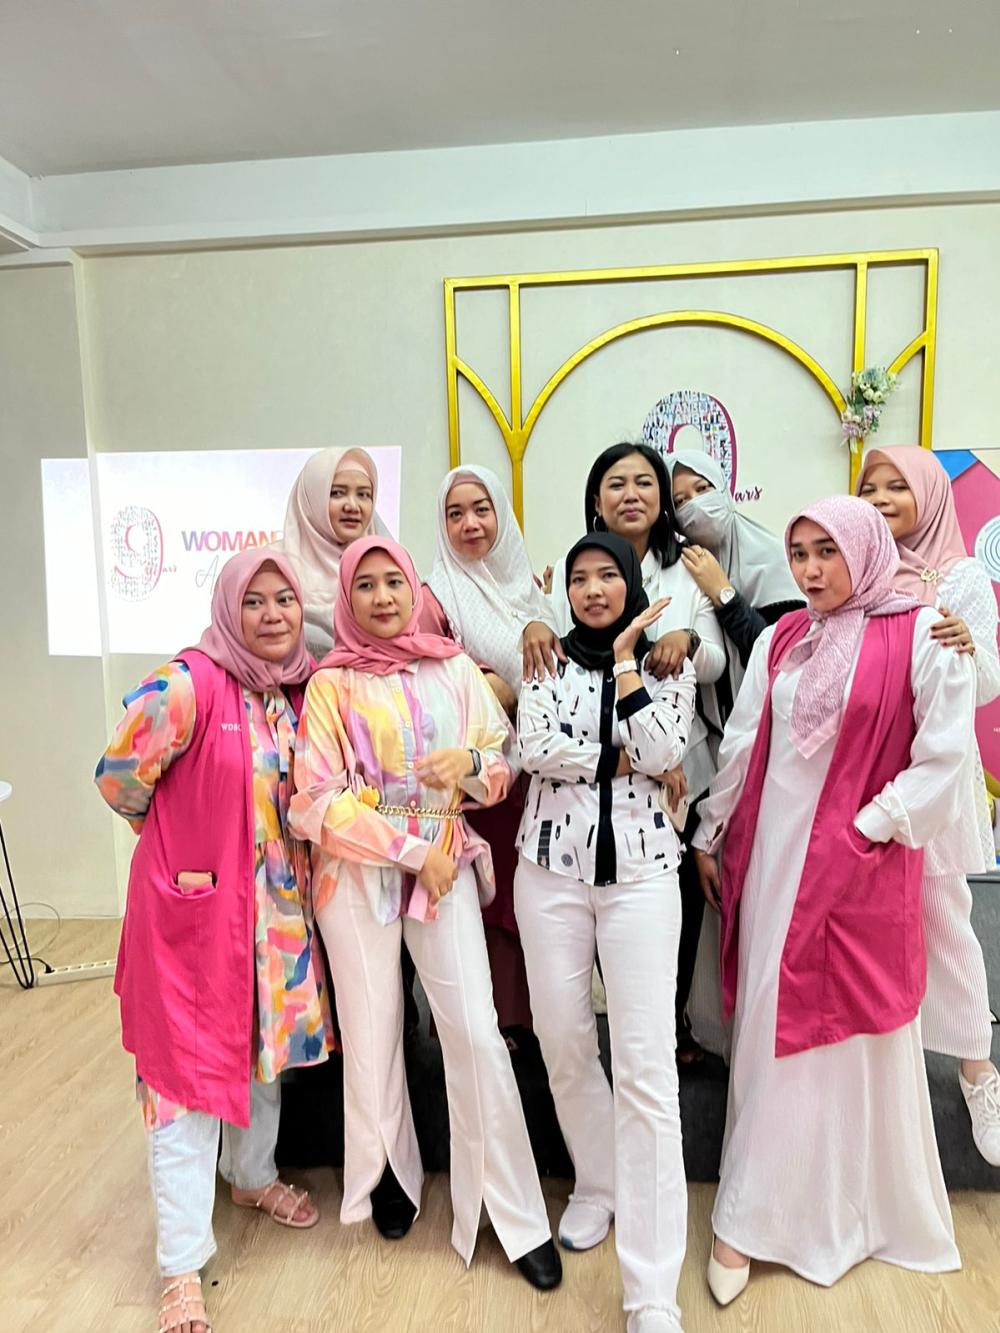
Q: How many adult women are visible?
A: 9